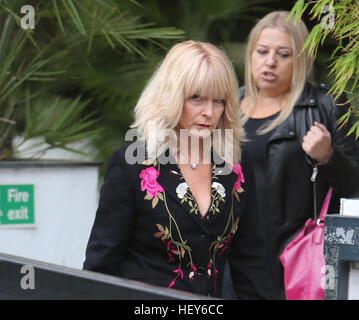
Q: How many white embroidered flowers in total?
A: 2